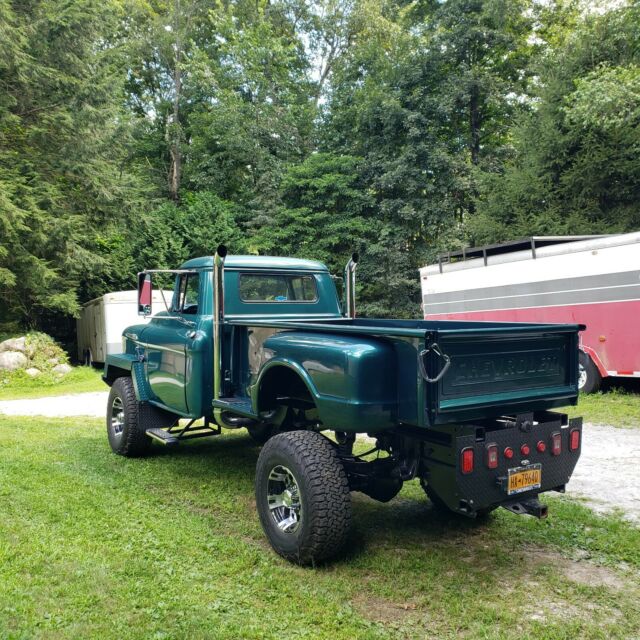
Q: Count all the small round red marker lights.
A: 3